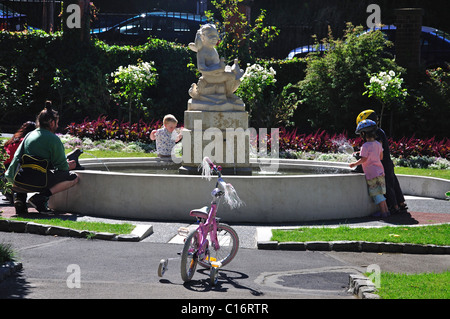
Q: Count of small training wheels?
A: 2